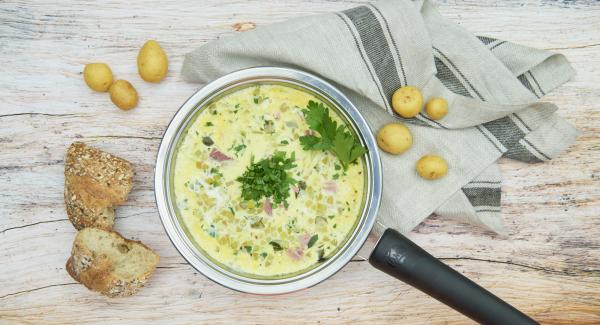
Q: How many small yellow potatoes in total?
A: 7